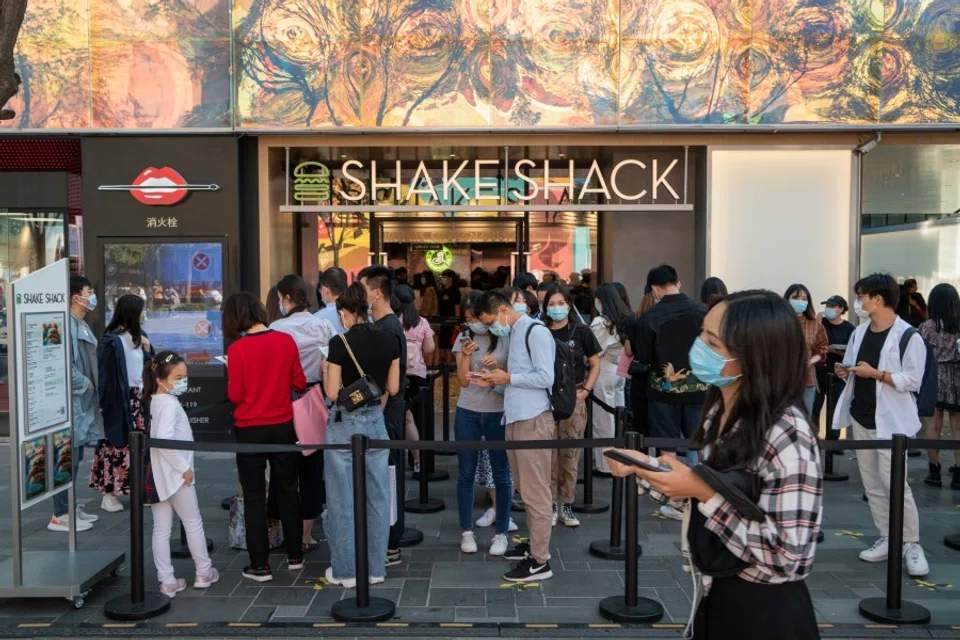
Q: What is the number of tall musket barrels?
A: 0